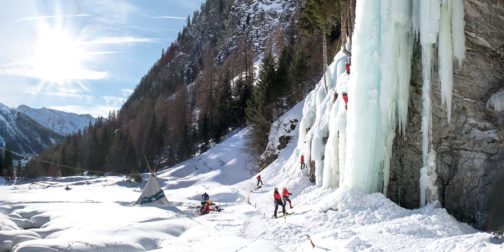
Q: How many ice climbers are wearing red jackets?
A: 6